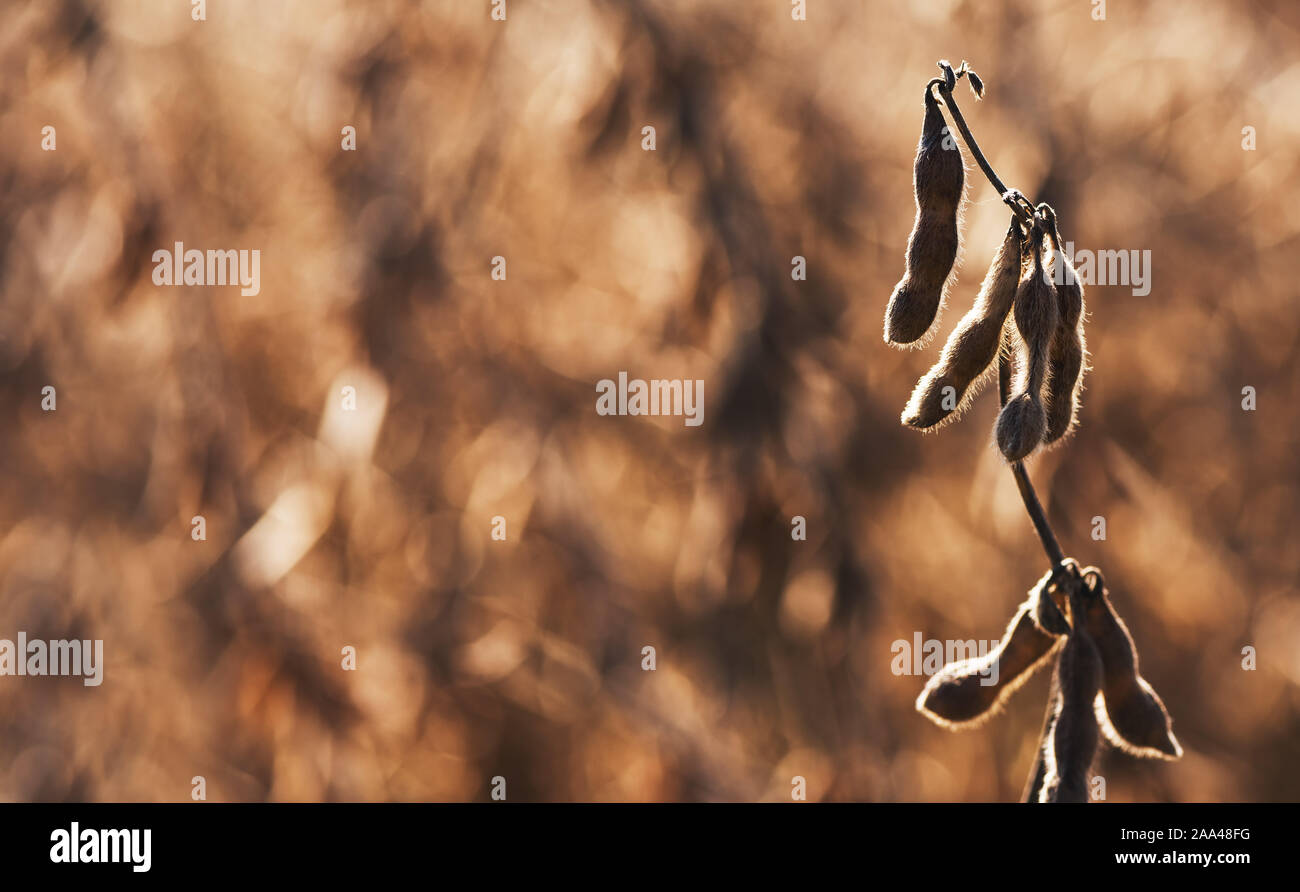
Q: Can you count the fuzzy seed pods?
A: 7